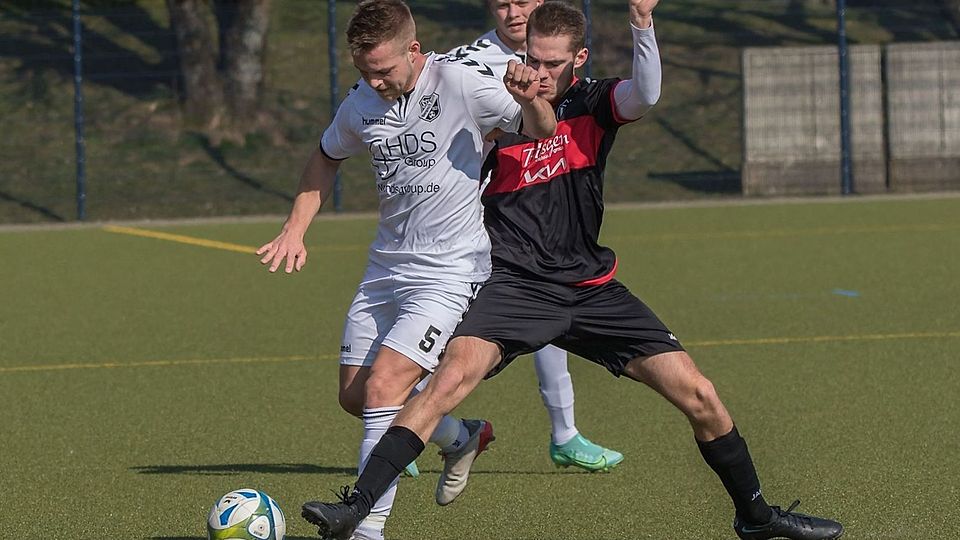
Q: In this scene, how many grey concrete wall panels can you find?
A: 2